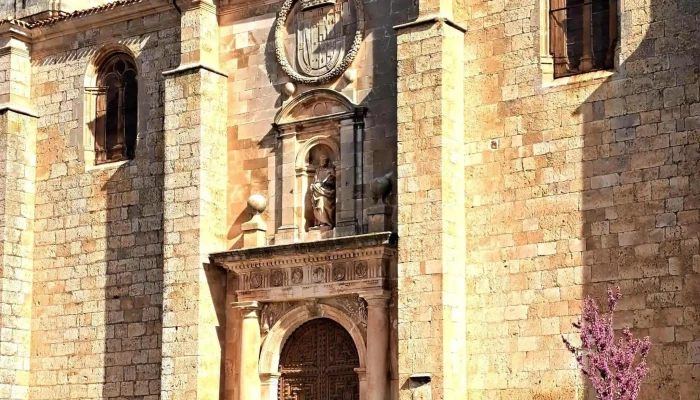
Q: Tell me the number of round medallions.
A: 6